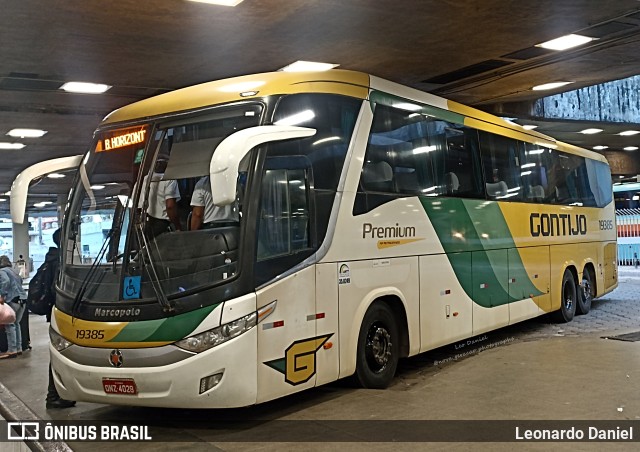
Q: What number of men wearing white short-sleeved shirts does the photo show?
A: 2